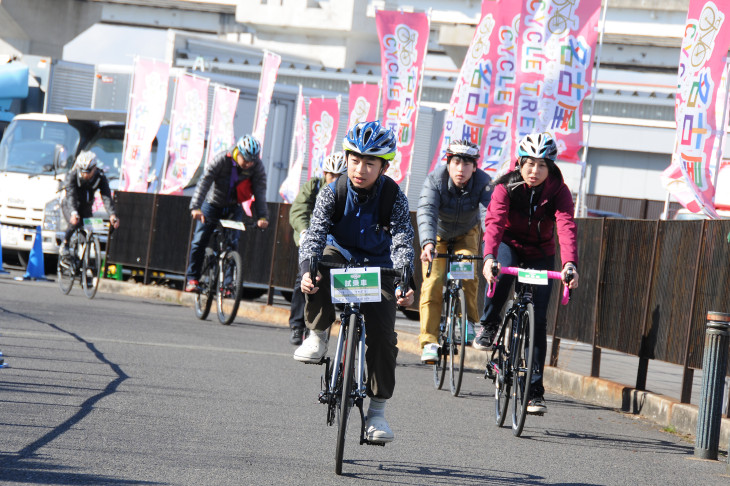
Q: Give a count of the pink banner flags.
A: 12